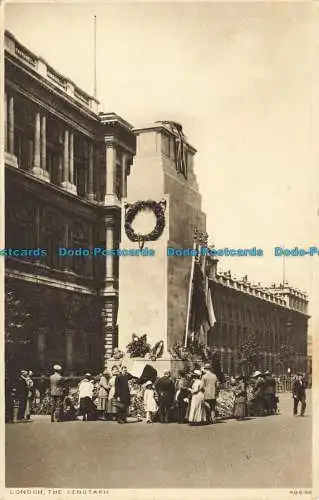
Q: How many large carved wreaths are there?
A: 1